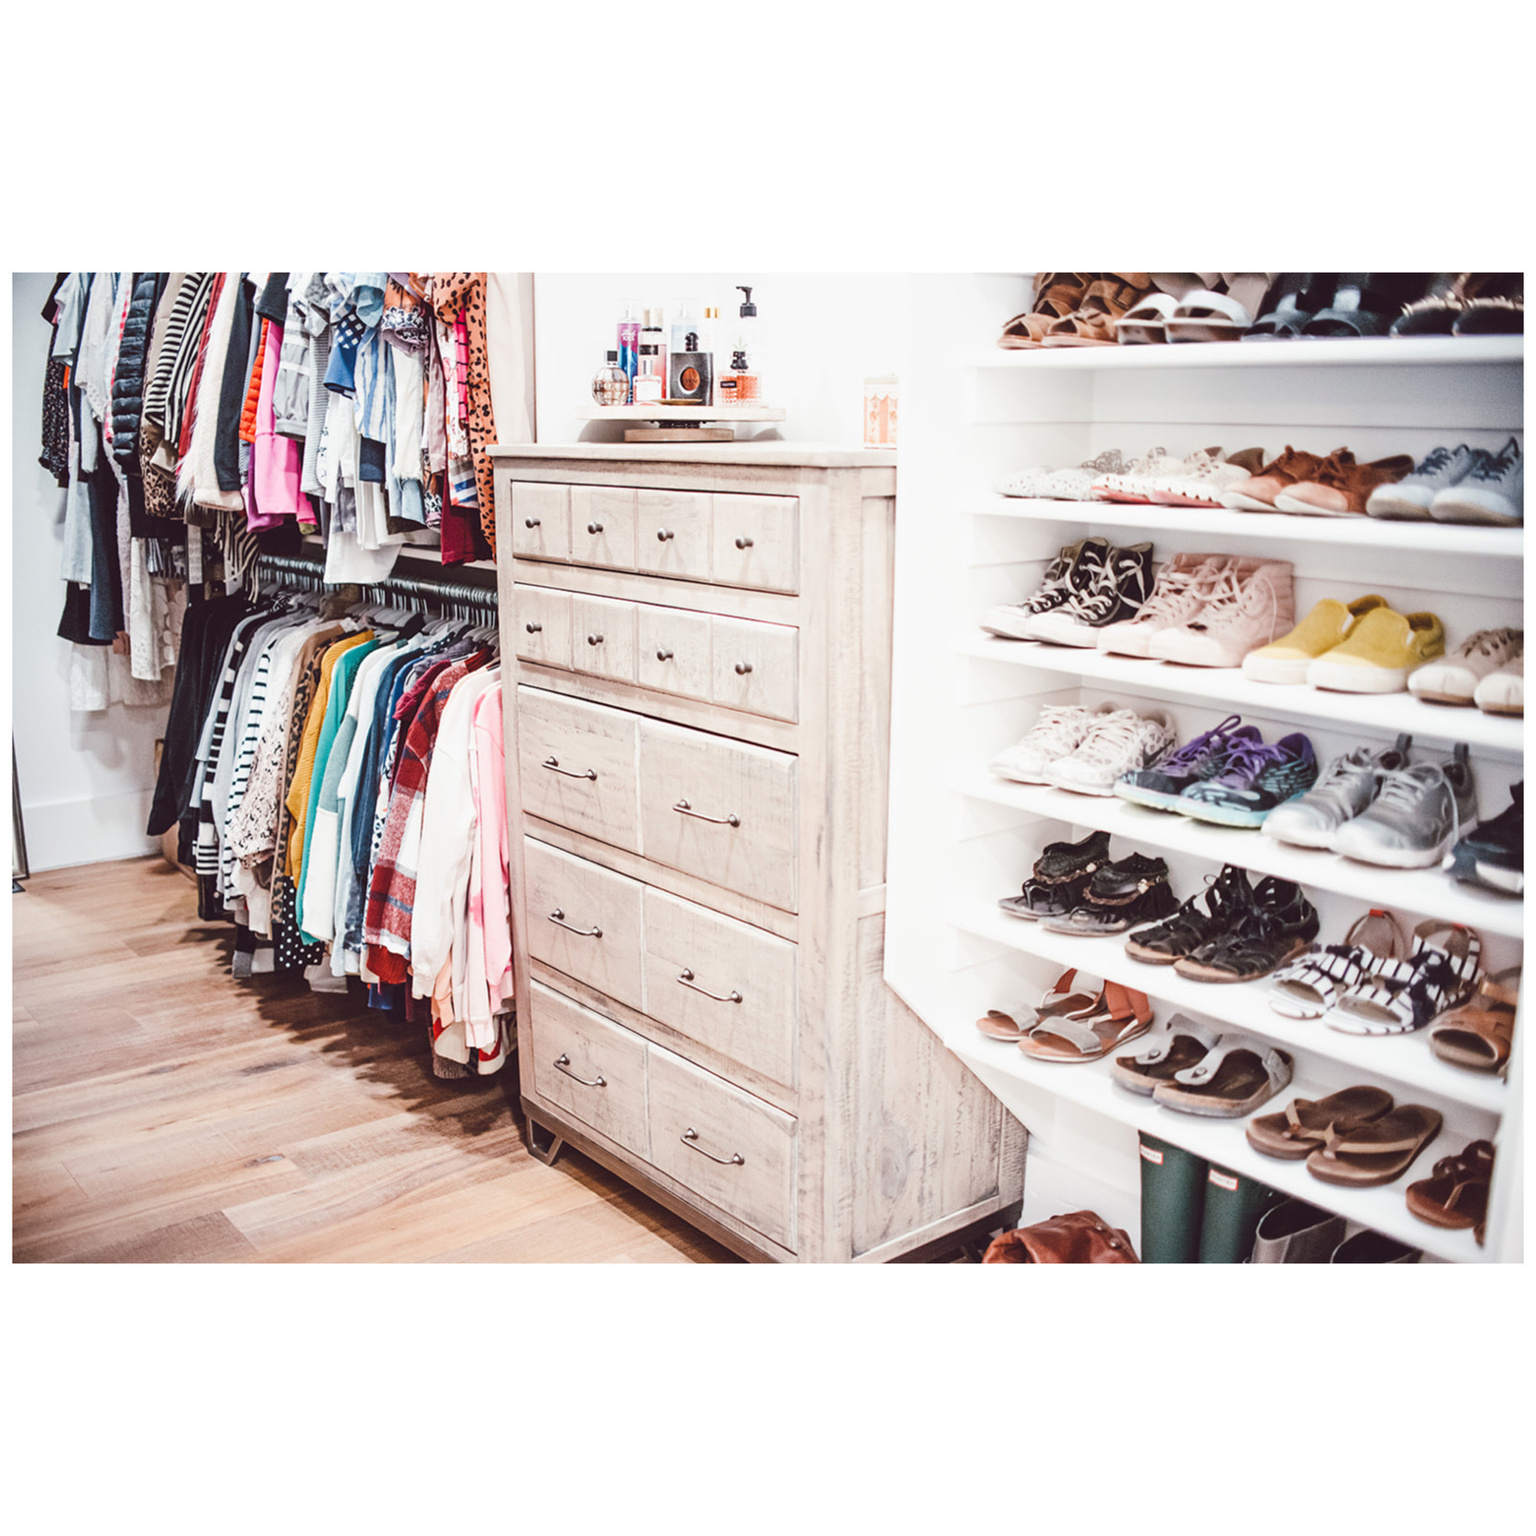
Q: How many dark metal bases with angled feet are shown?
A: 1